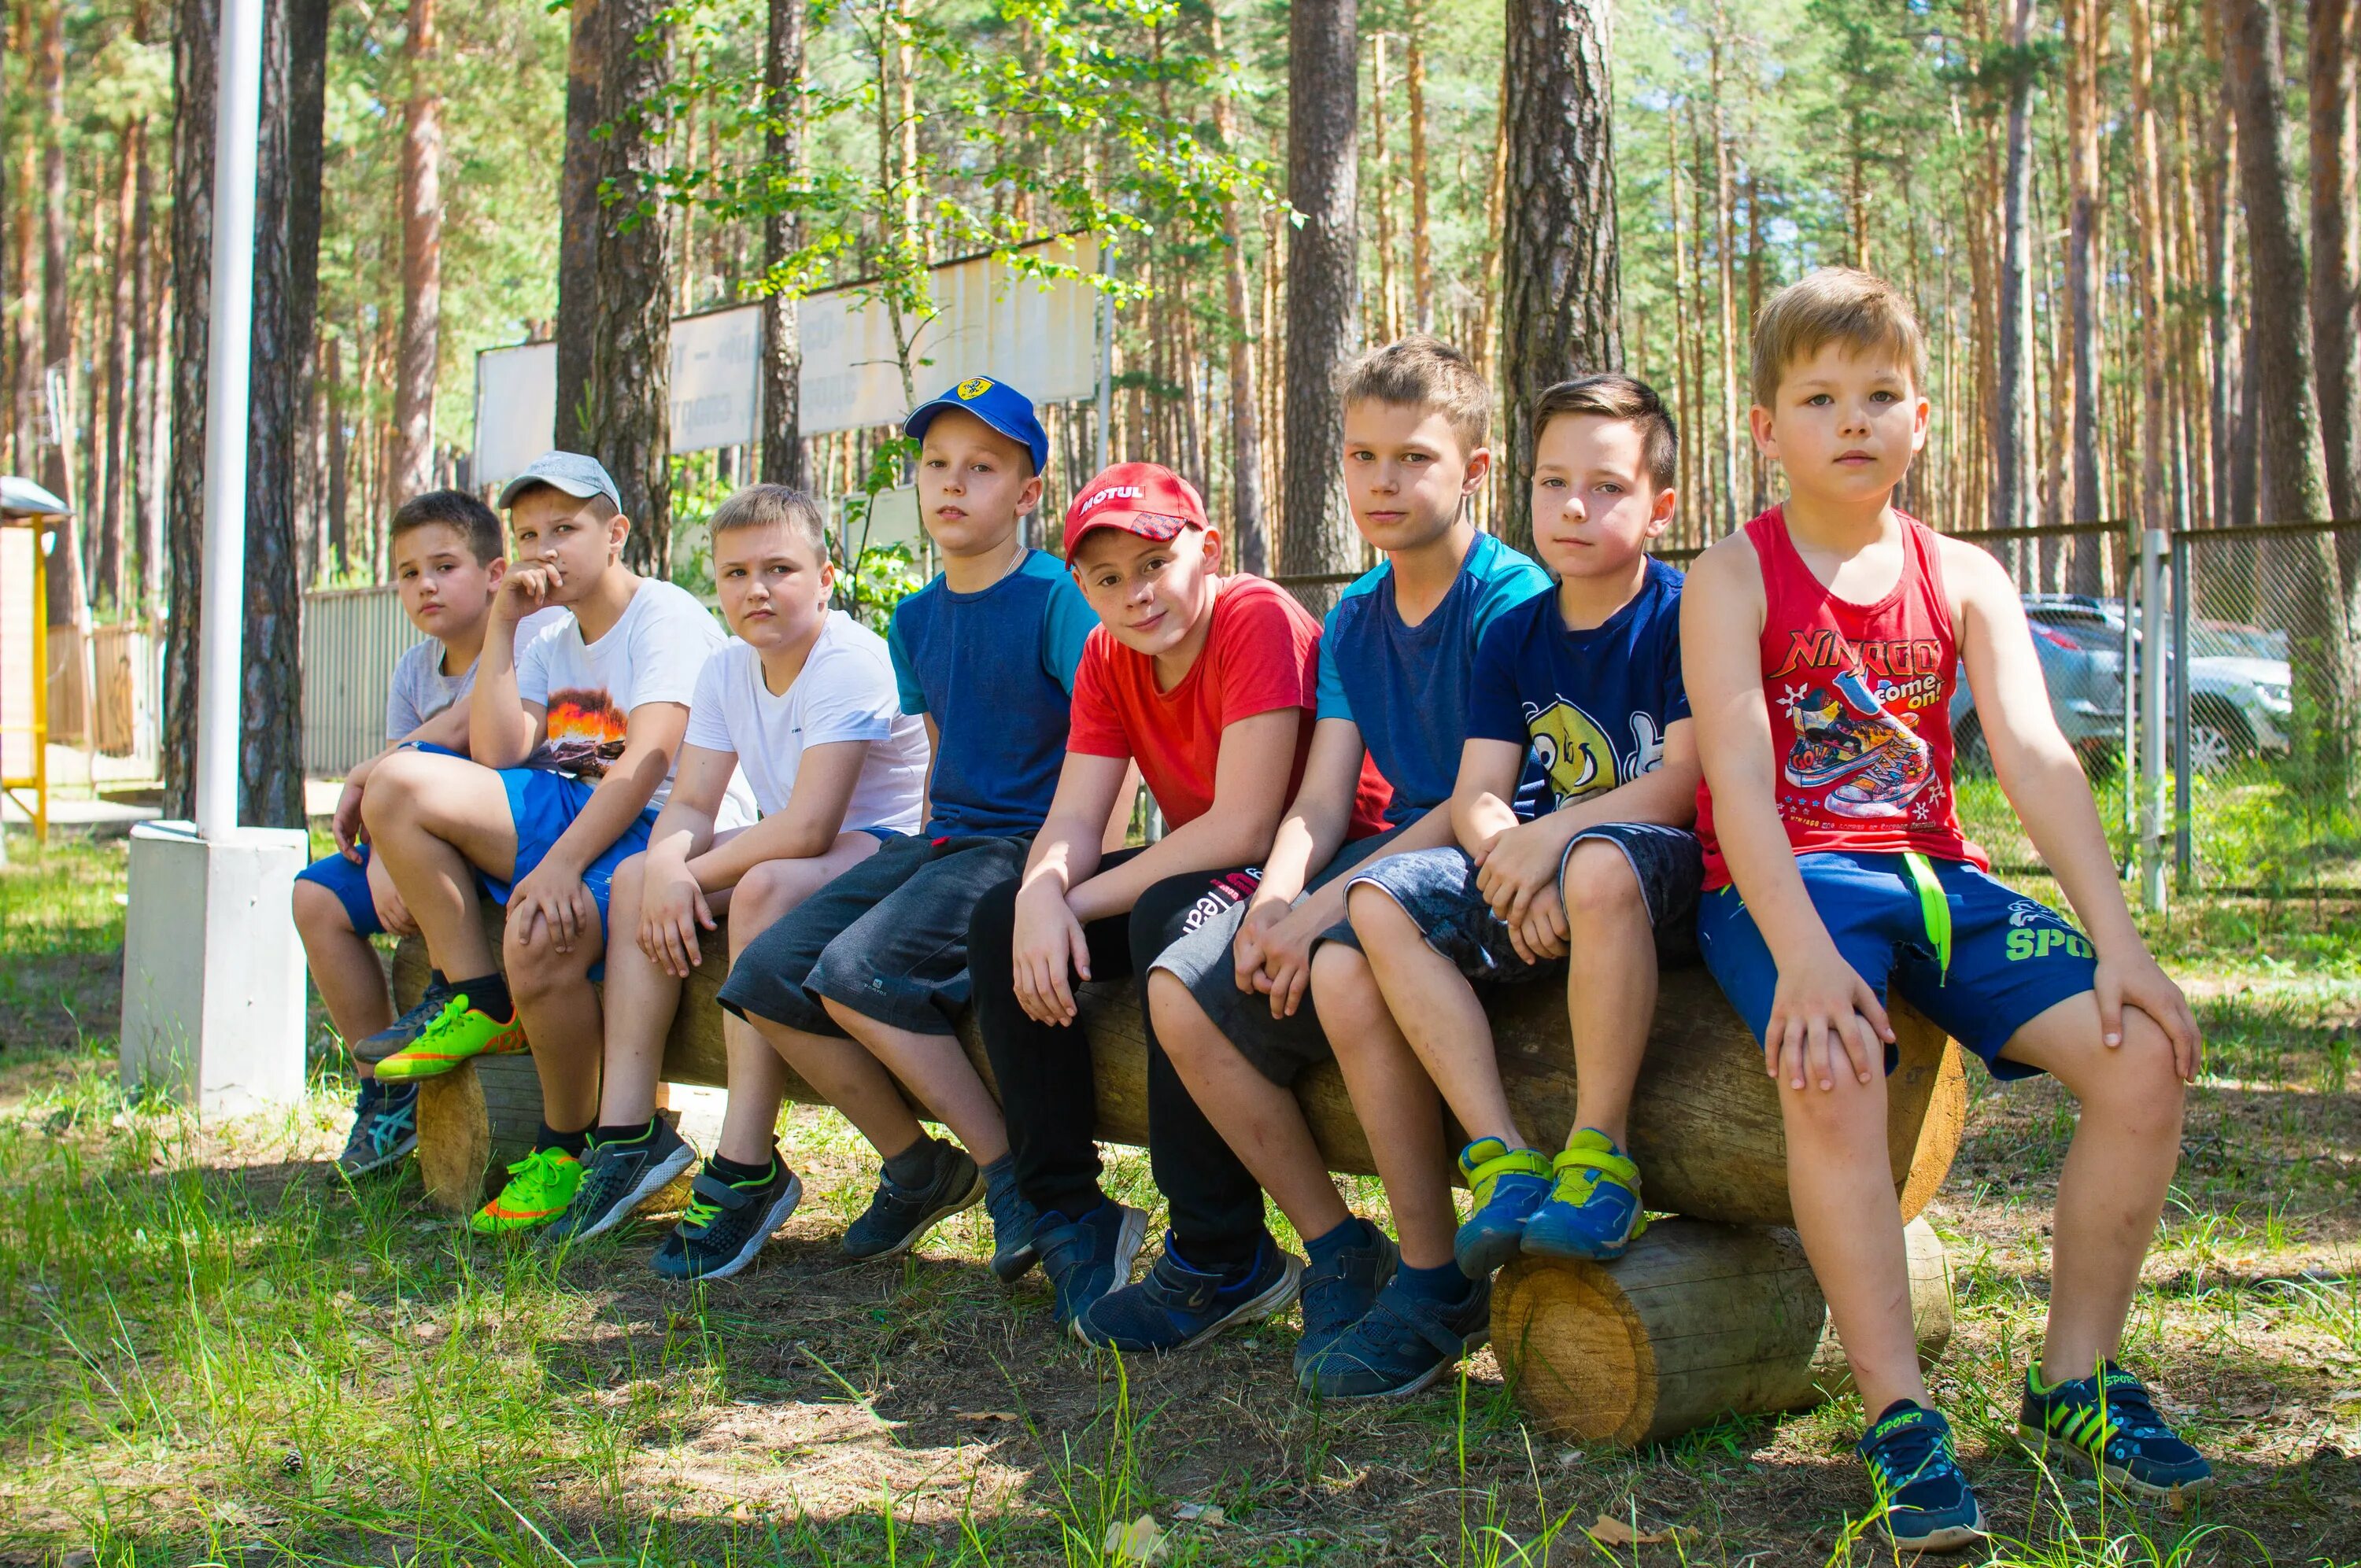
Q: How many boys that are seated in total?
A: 8